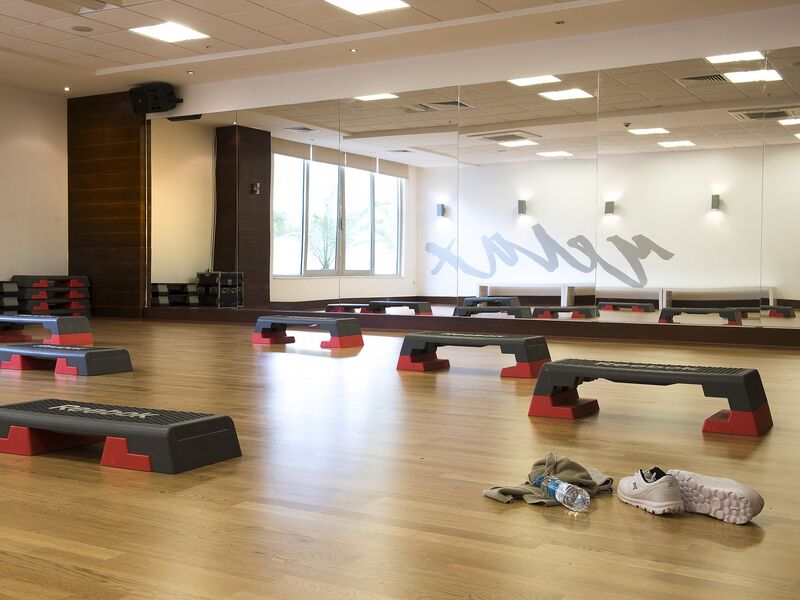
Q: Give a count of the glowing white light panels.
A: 13